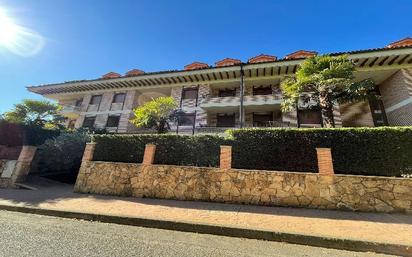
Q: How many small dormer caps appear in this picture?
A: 7